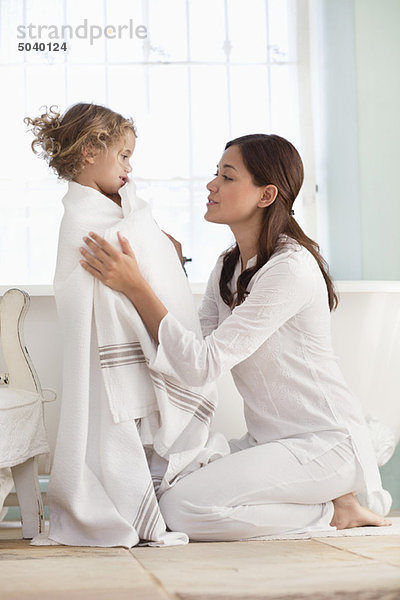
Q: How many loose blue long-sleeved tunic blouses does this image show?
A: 0